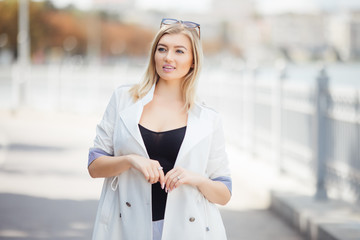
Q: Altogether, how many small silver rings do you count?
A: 2